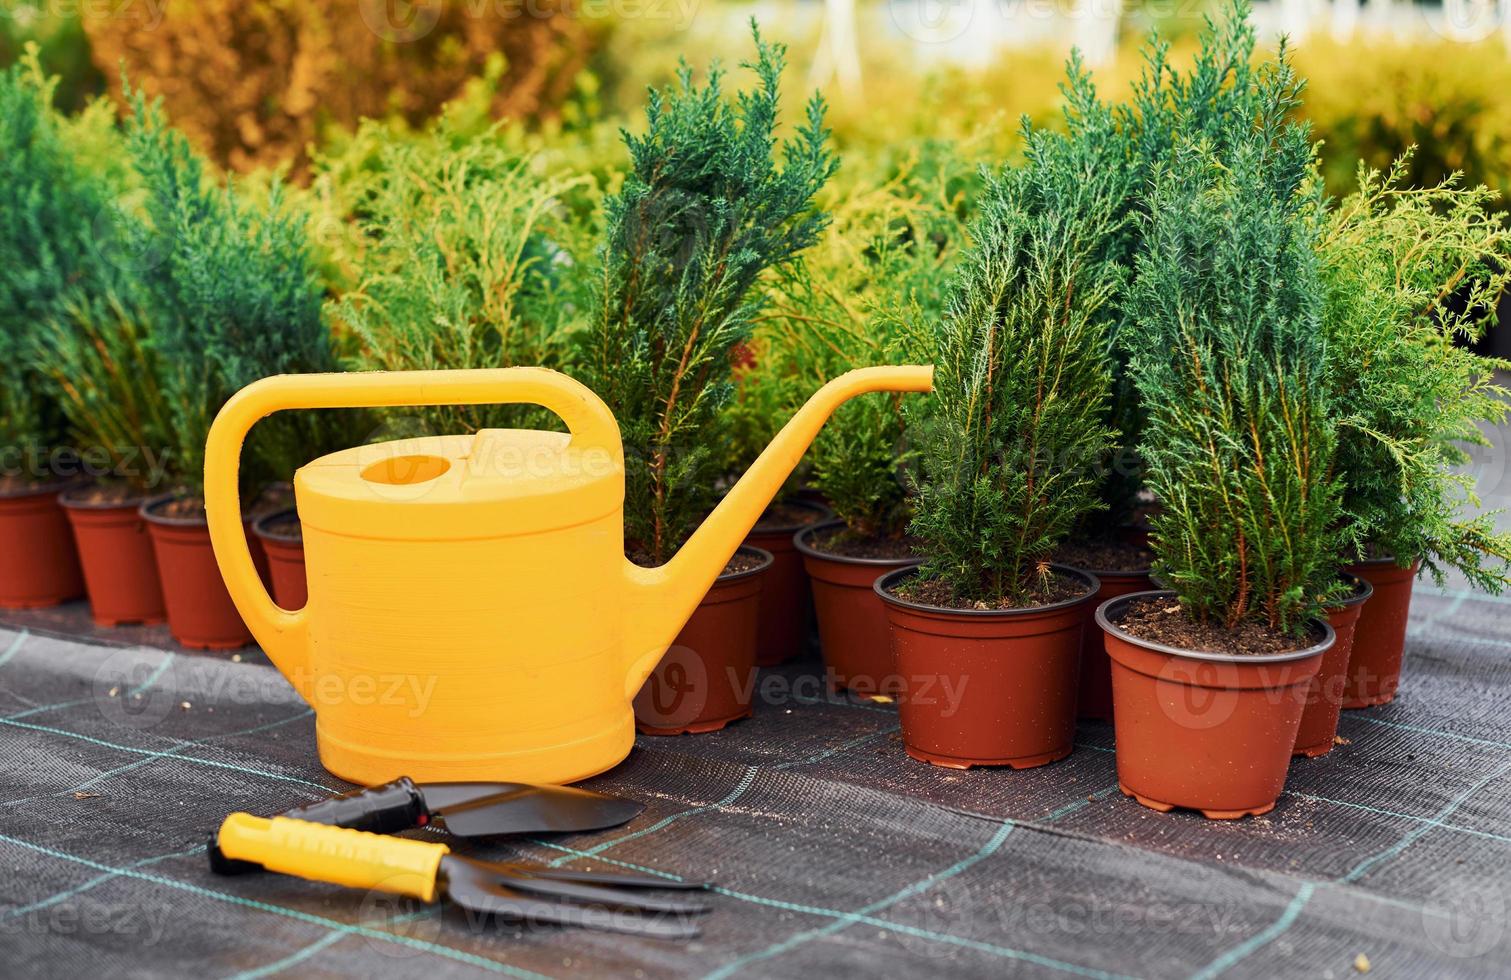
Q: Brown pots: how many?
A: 12